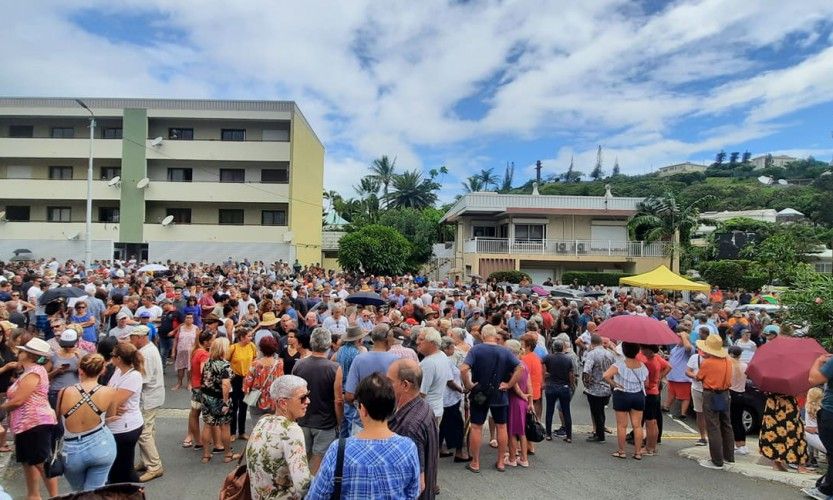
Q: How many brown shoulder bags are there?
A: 1